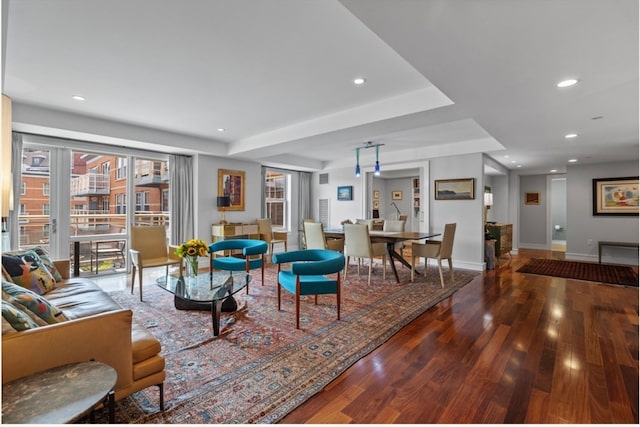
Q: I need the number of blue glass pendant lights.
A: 2